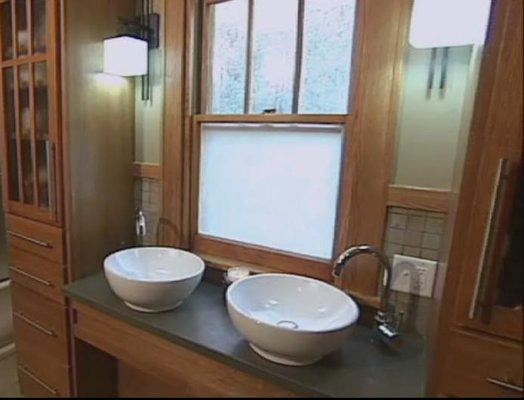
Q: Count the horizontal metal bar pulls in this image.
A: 5